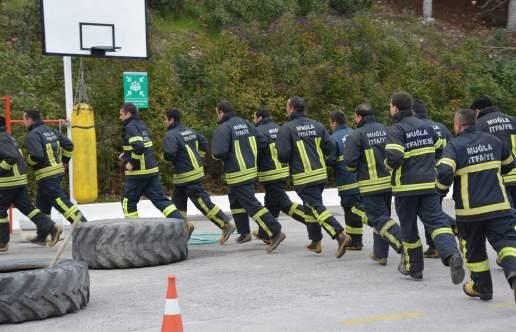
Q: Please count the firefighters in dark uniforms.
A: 13